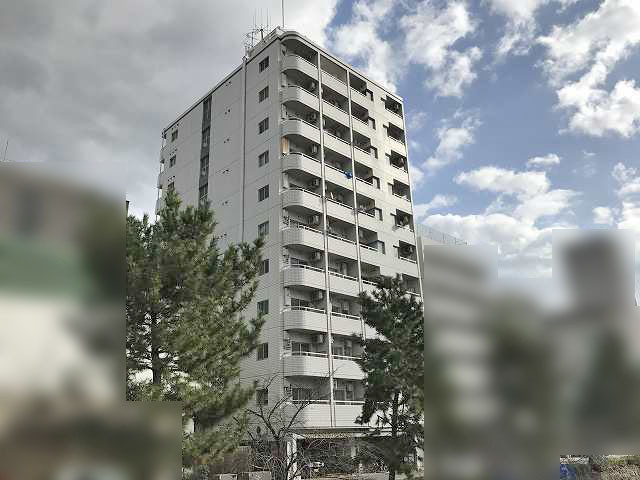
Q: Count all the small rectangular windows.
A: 13